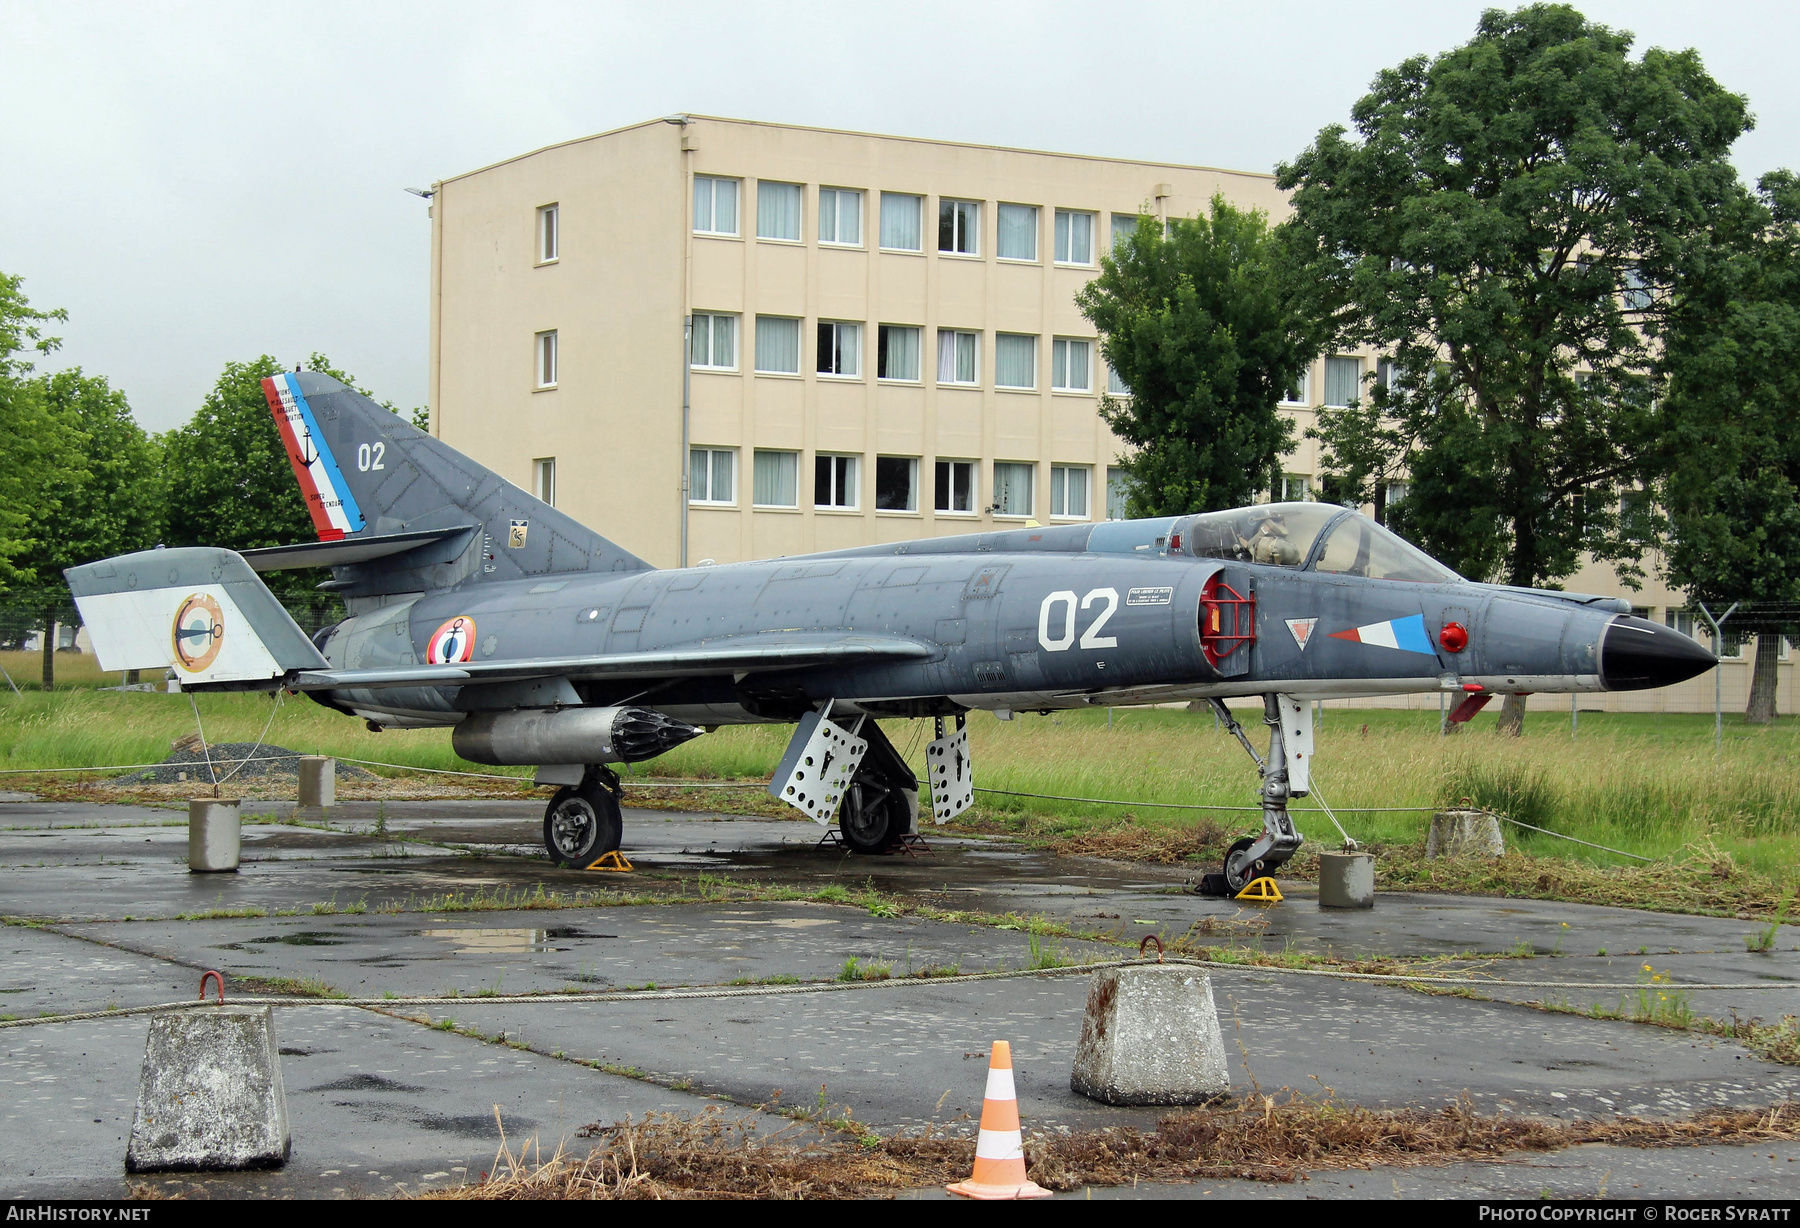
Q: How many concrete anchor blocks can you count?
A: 6